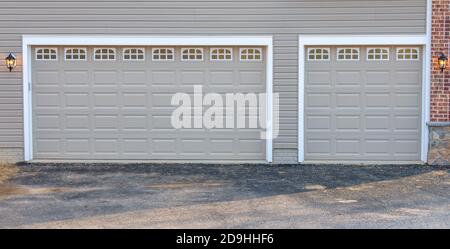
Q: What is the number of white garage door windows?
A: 12